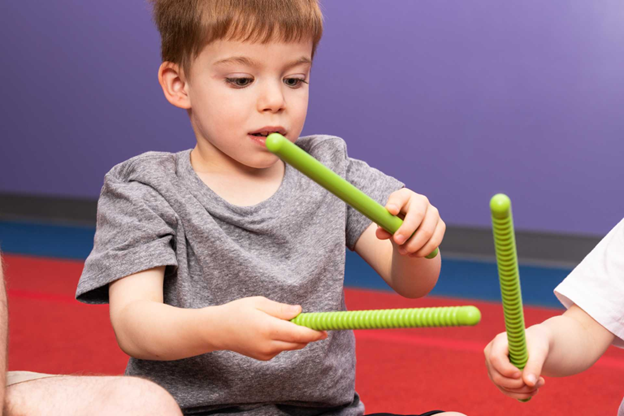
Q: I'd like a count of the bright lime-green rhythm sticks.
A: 3